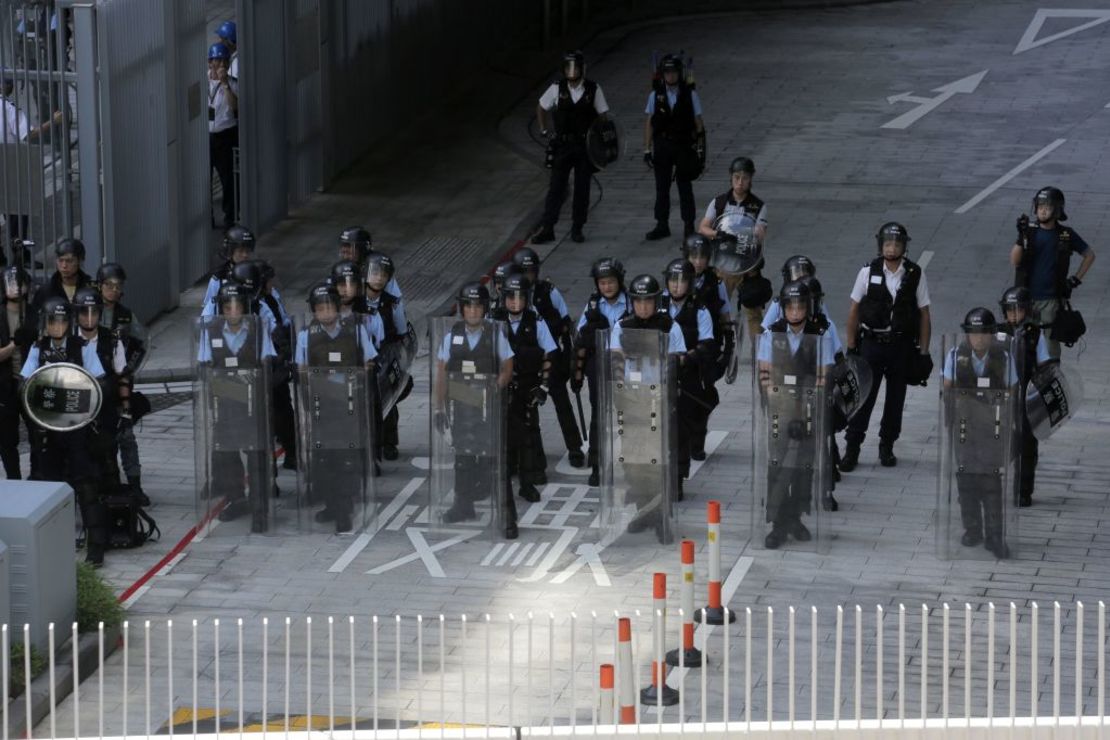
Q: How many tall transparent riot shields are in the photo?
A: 6